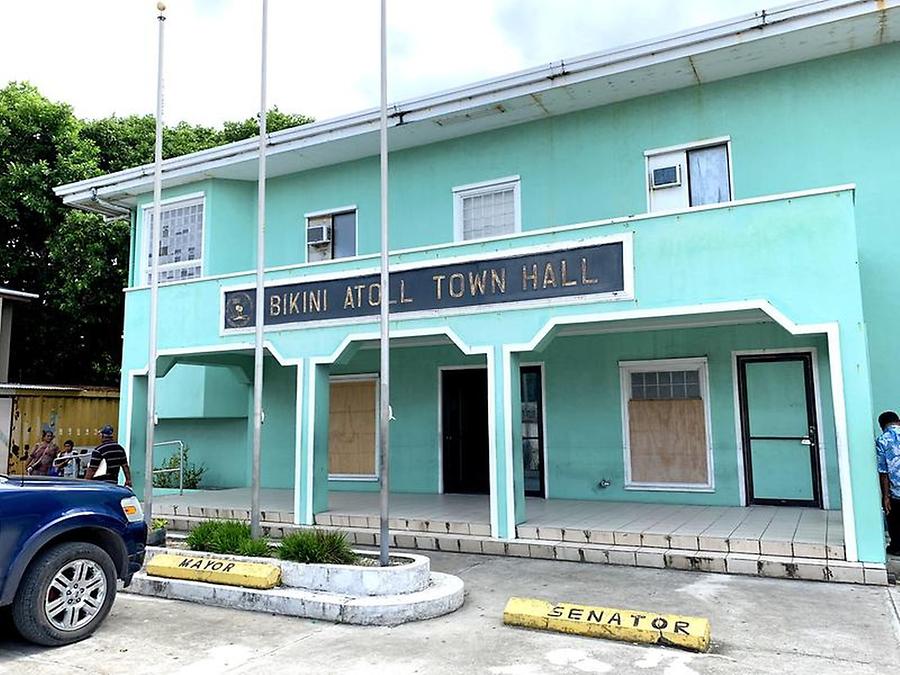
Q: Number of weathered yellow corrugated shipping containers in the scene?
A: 1